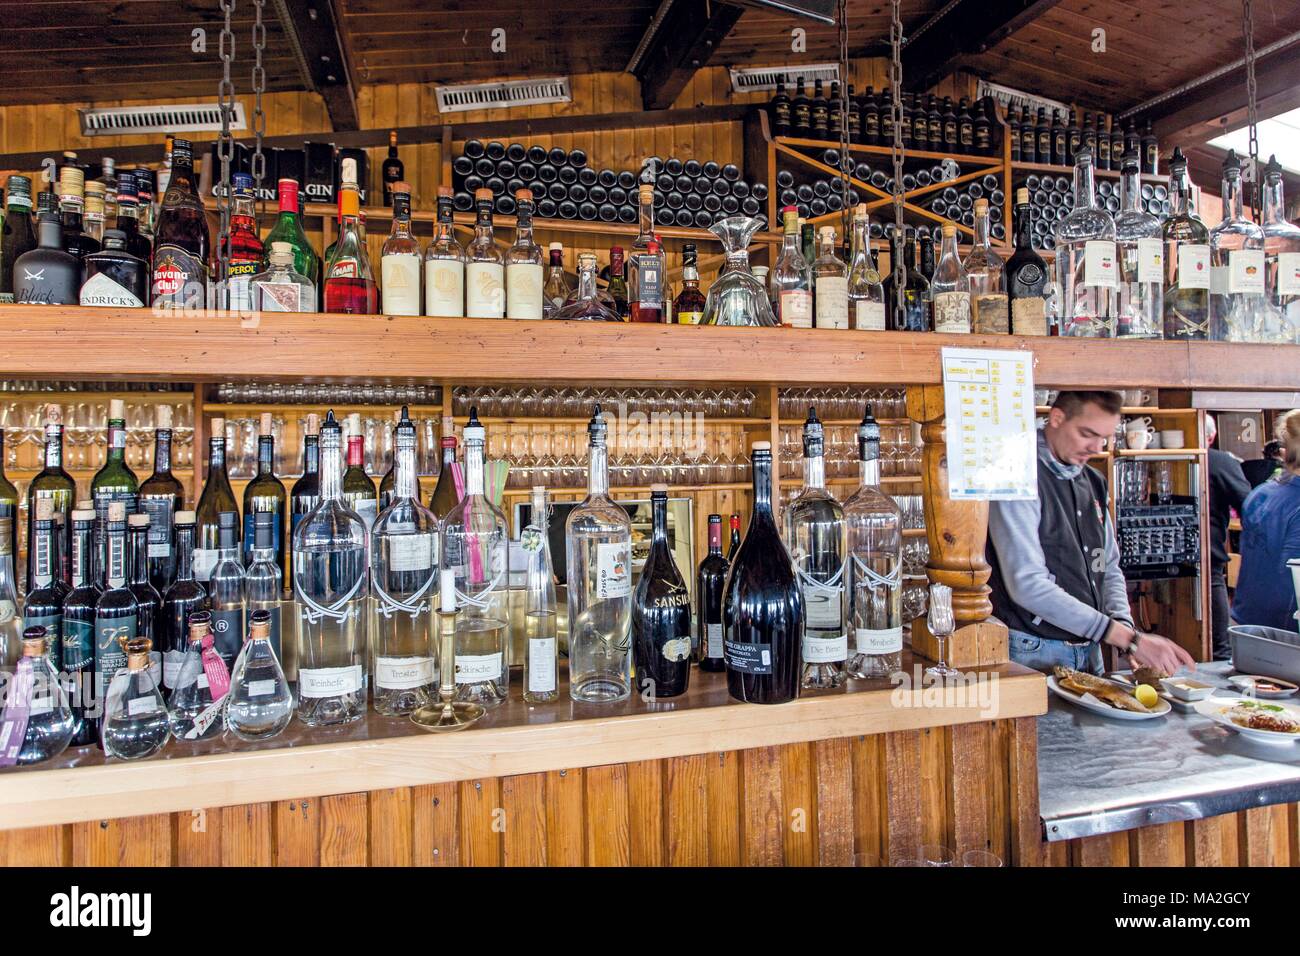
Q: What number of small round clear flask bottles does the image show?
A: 4